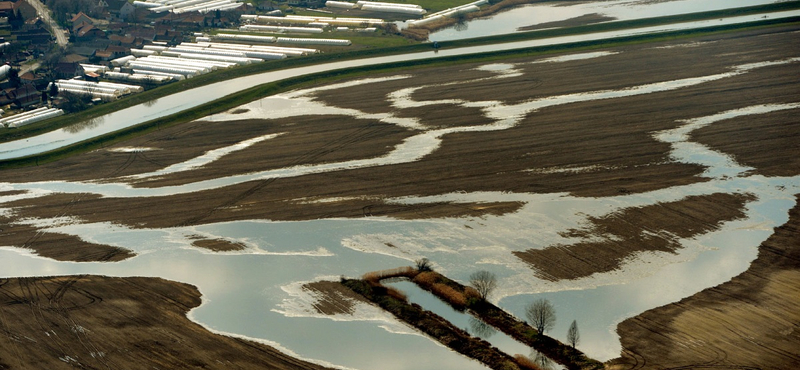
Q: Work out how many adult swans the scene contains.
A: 0